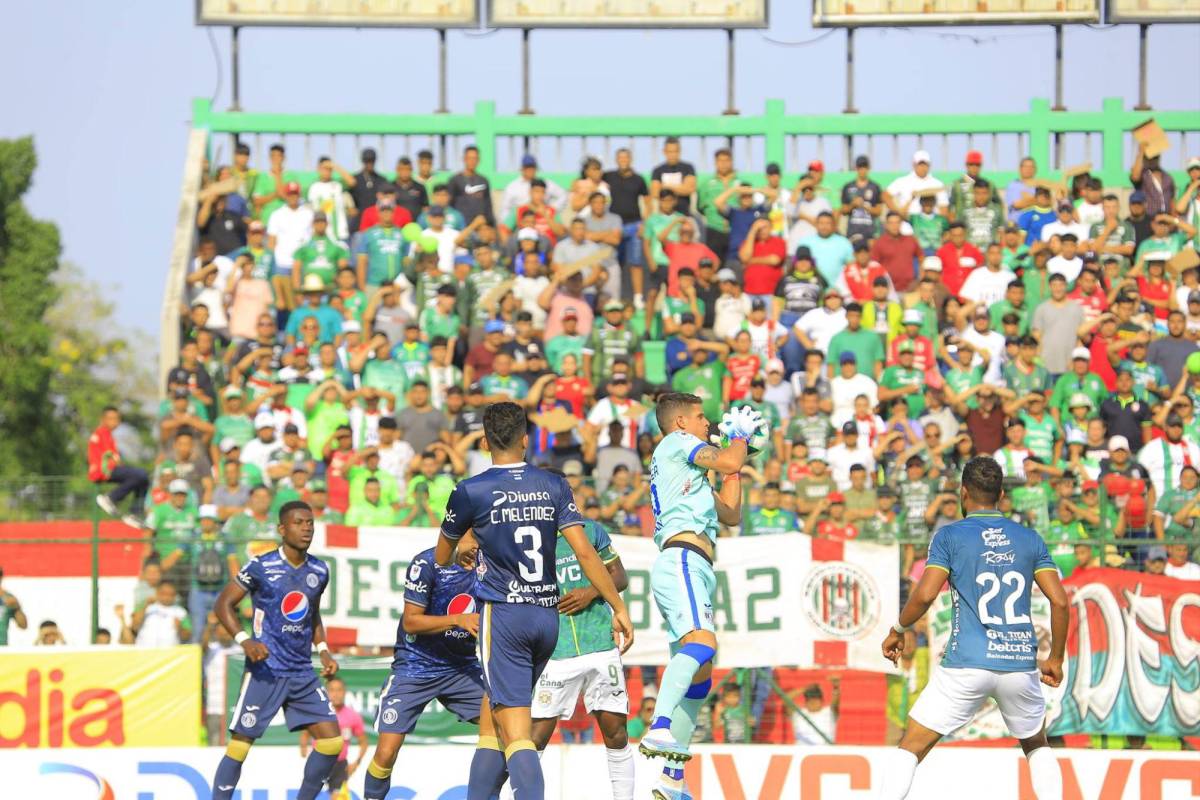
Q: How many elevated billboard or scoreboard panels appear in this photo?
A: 4